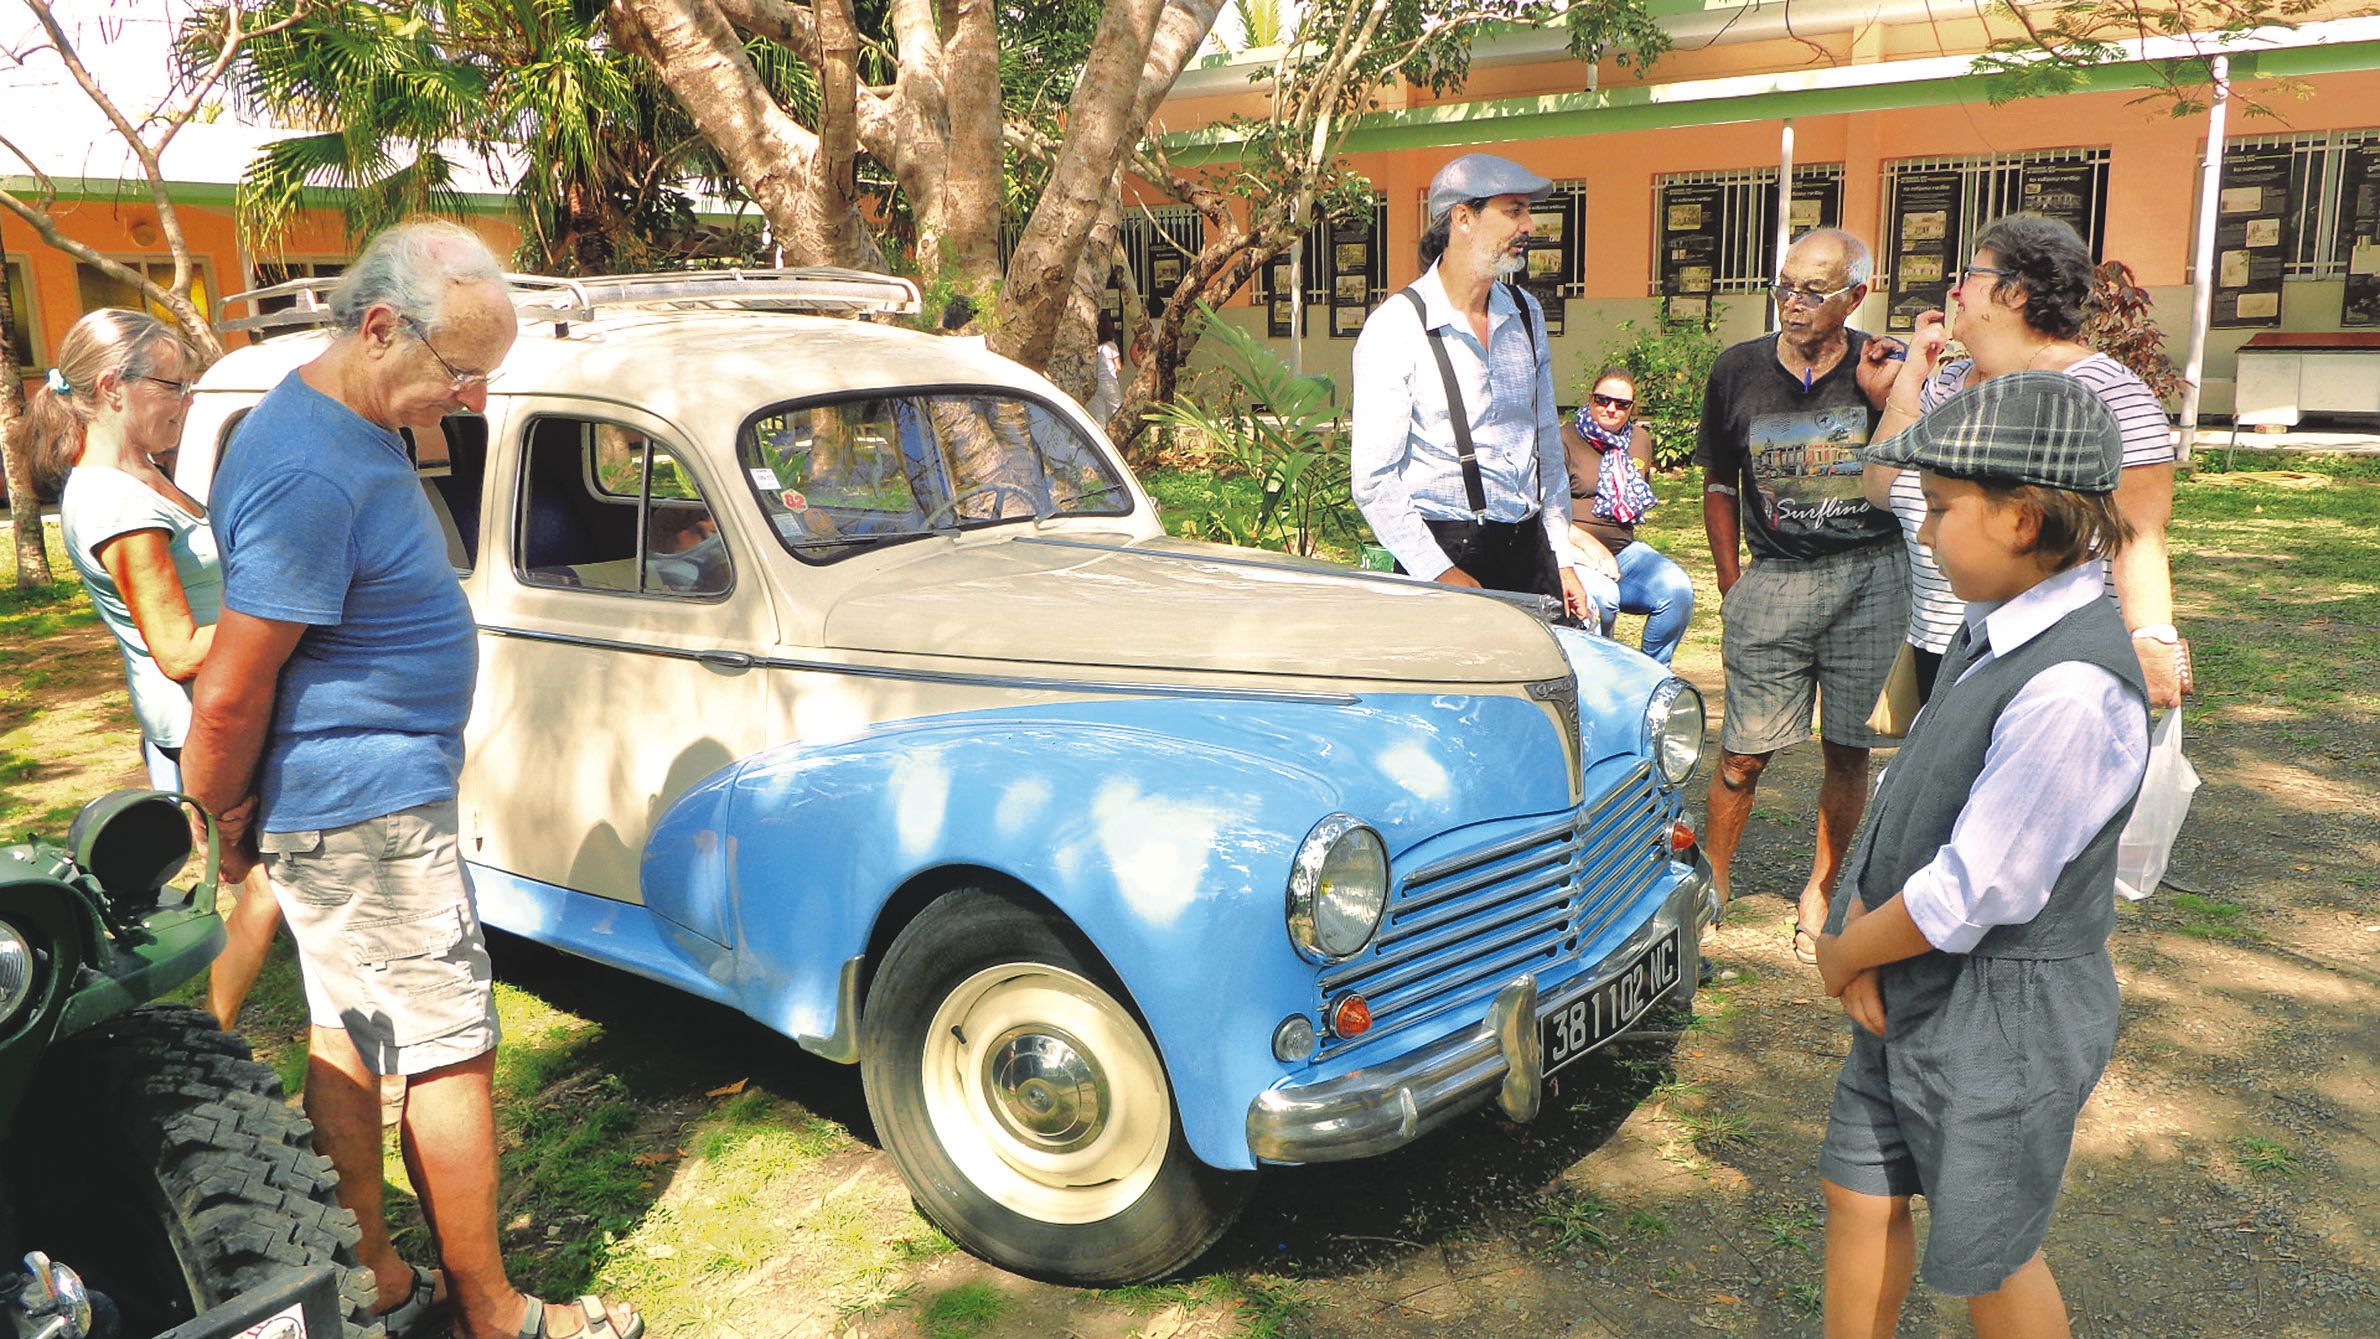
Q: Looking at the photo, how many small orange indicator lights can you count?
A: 2